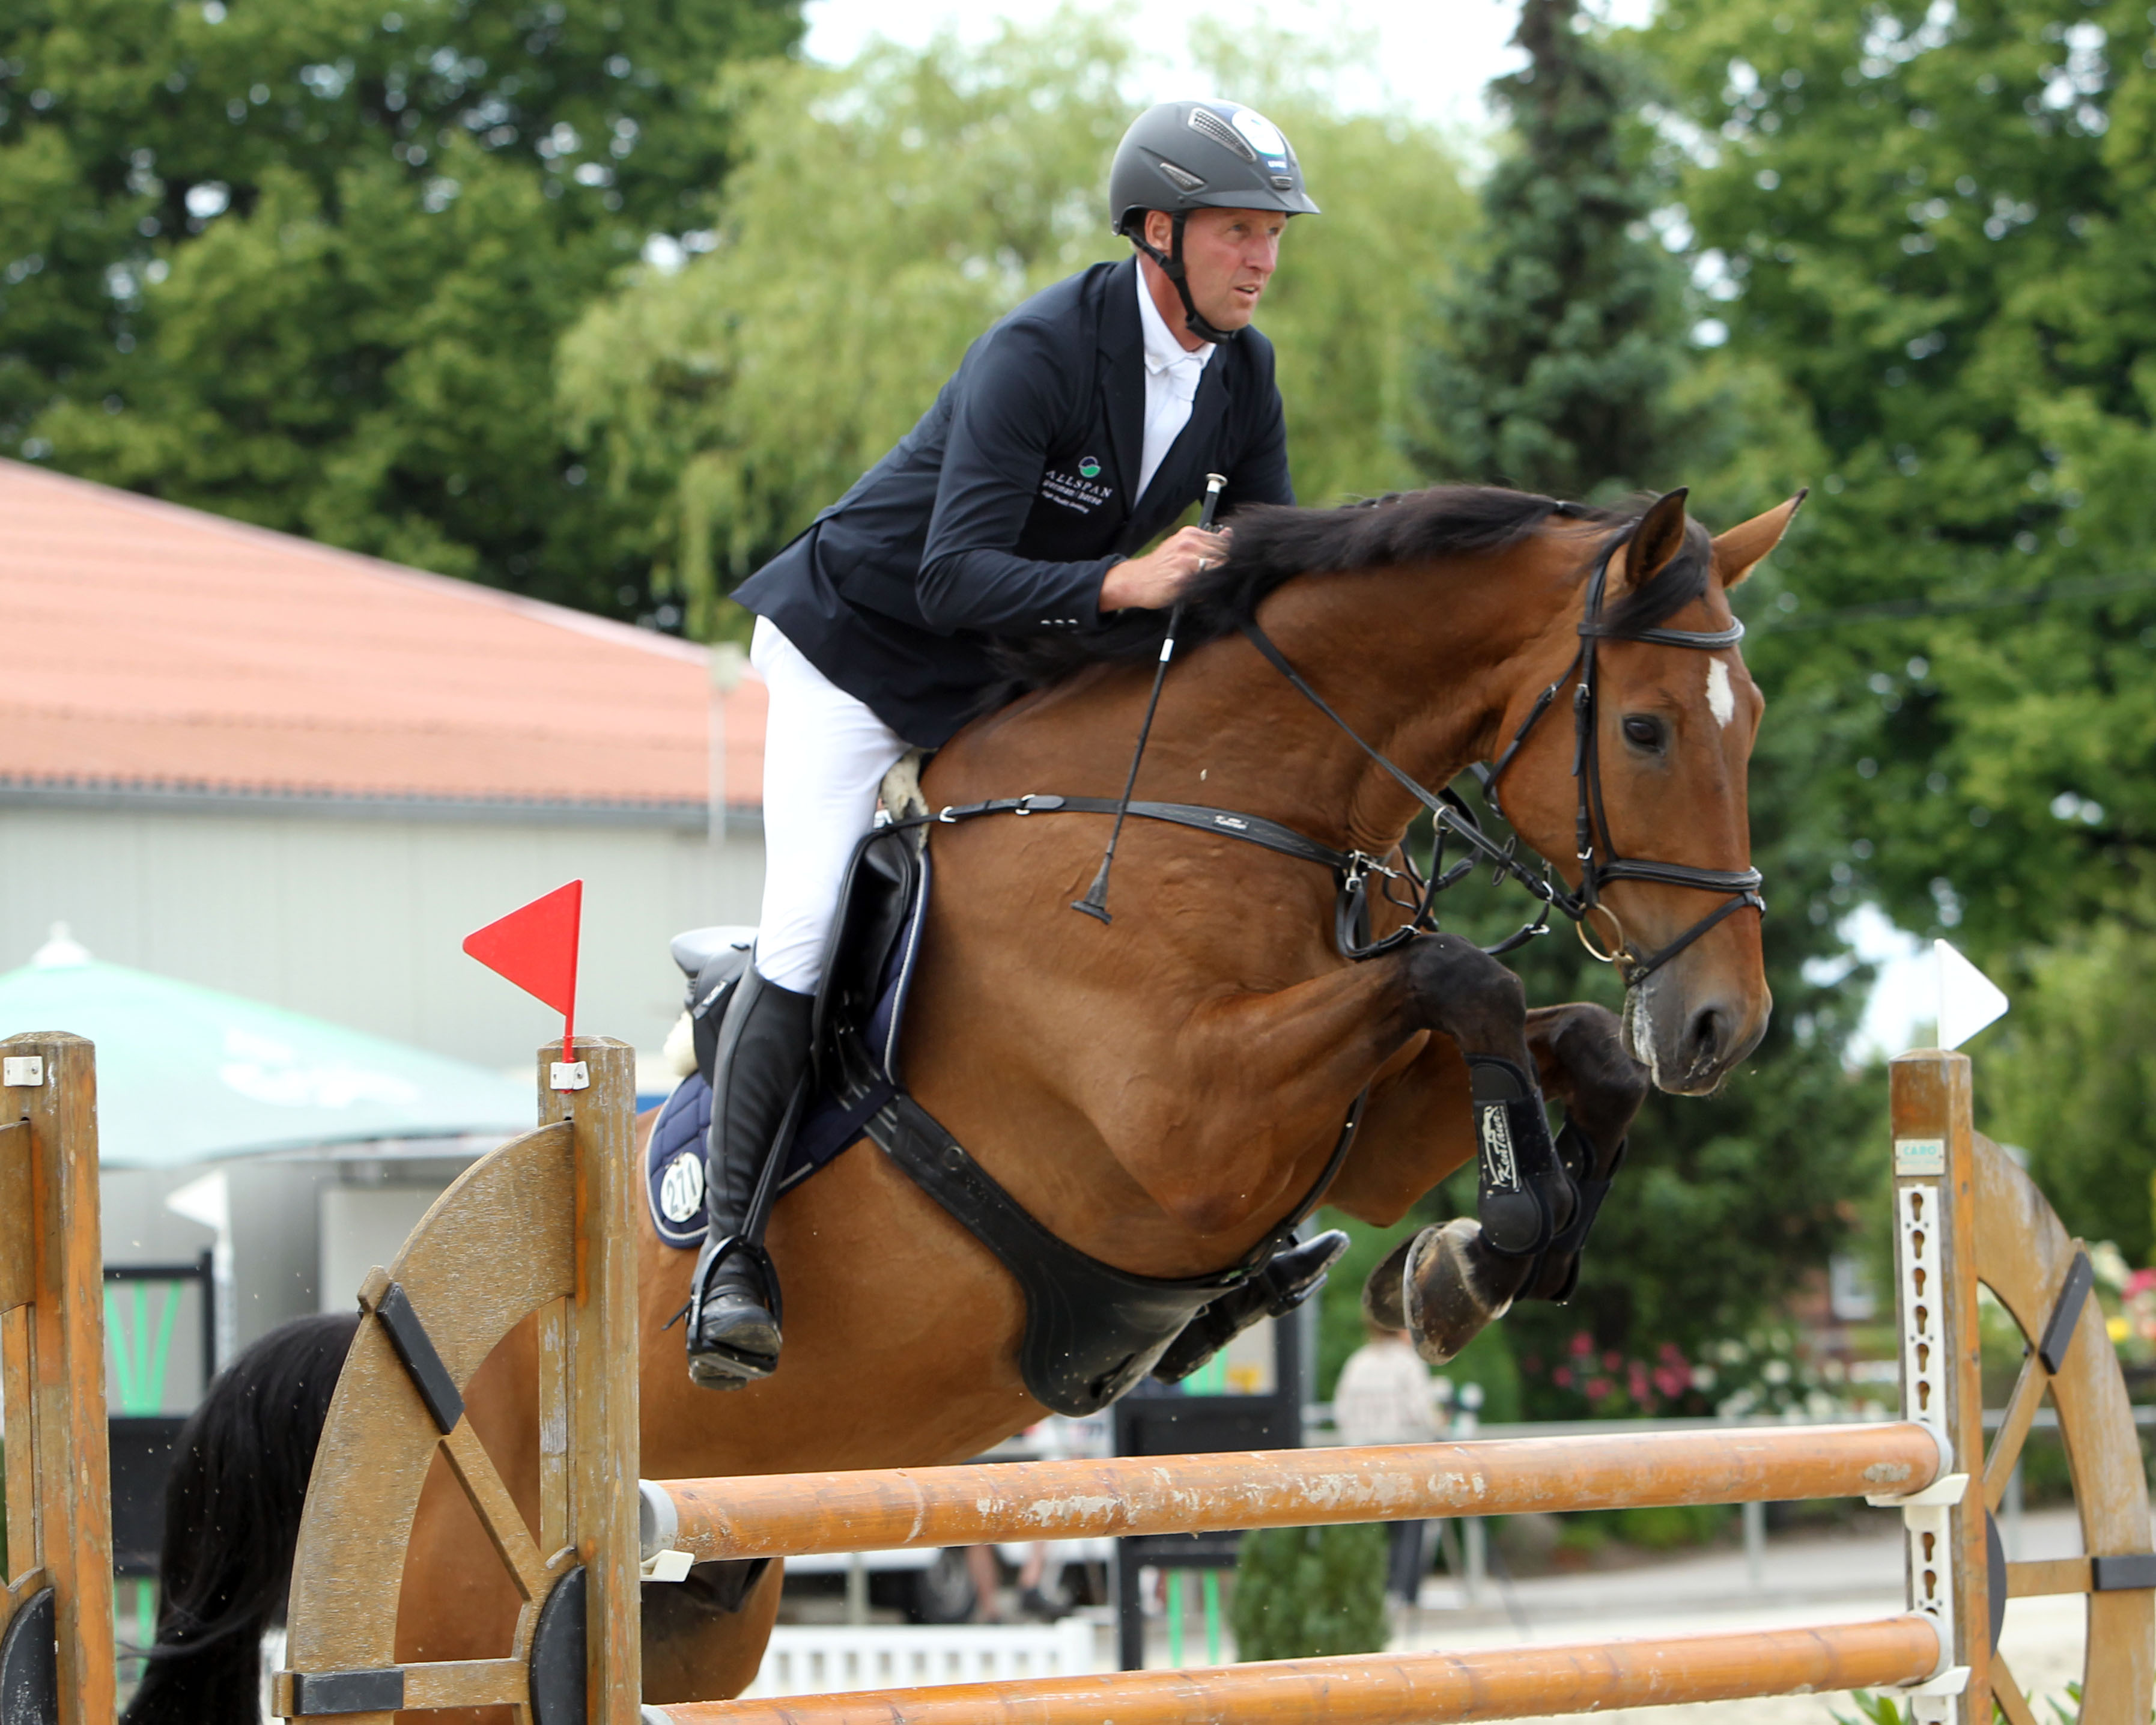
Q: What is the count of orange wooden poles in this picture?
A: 2